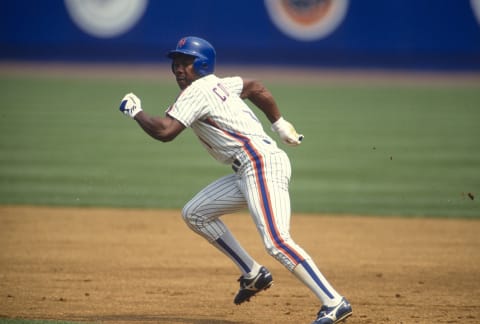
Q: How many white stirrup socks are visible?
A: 2